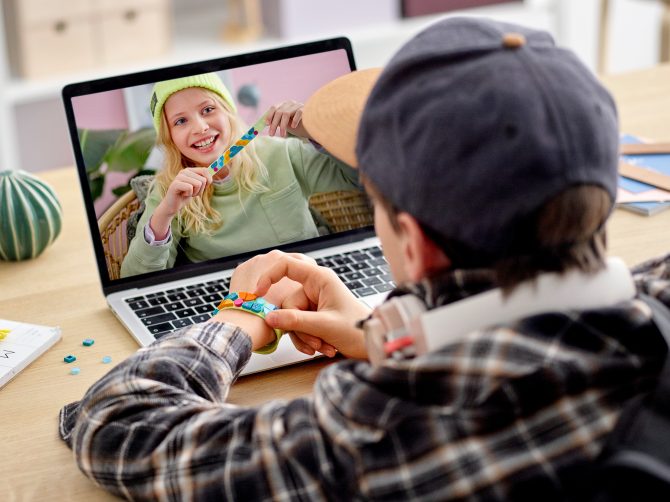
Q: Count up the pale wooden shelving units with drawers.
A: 1